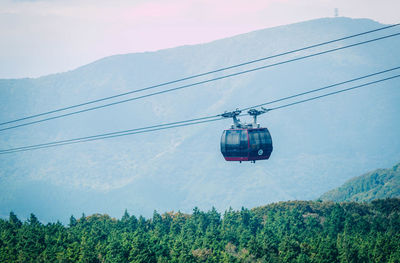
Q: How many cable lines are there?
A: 4